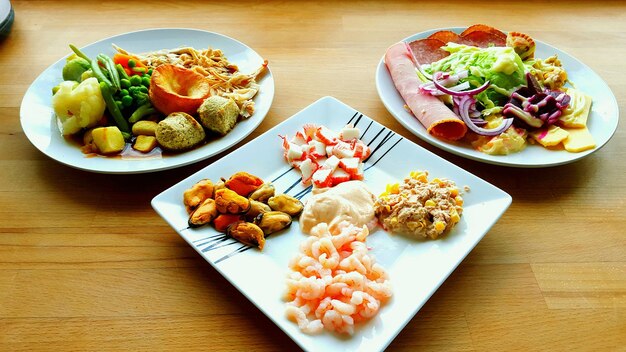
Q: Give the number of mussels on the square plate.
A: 11